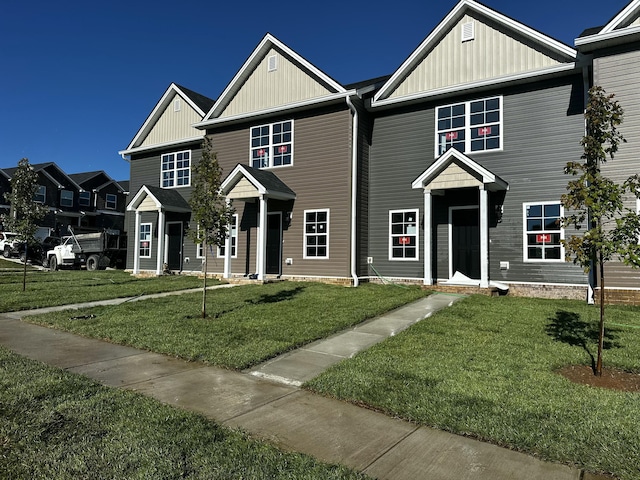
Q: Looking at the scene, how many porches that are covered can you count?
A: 3